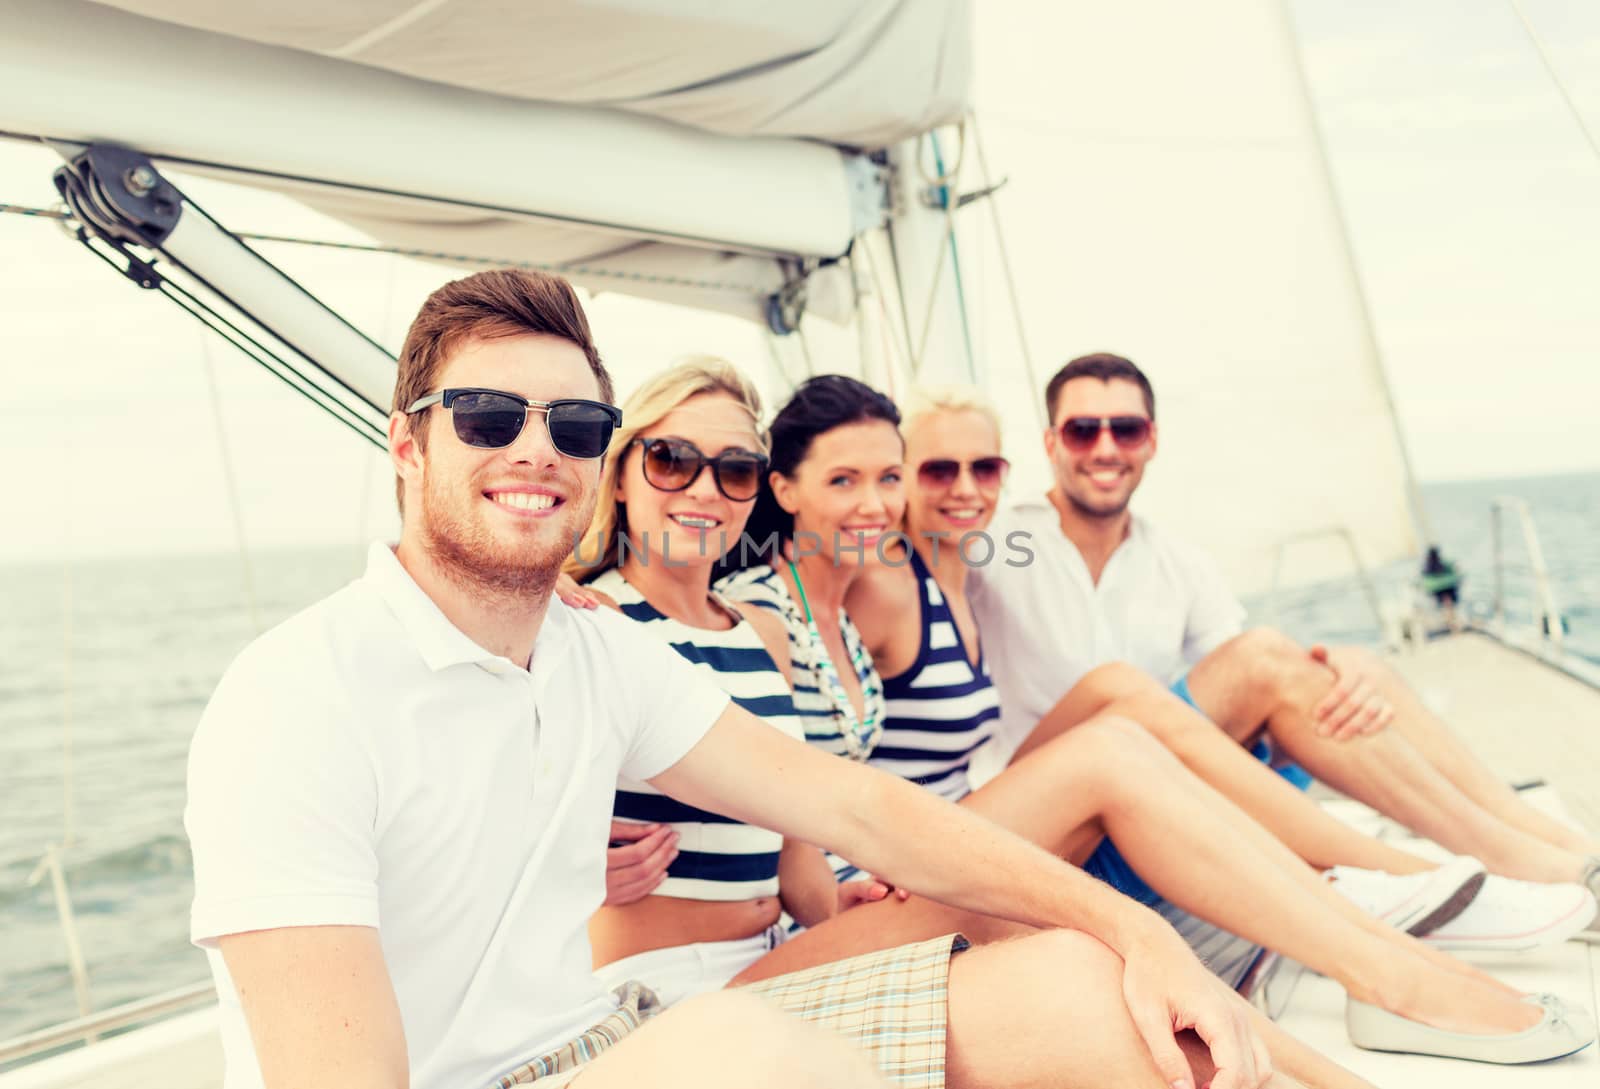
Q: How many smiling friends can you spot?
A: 5